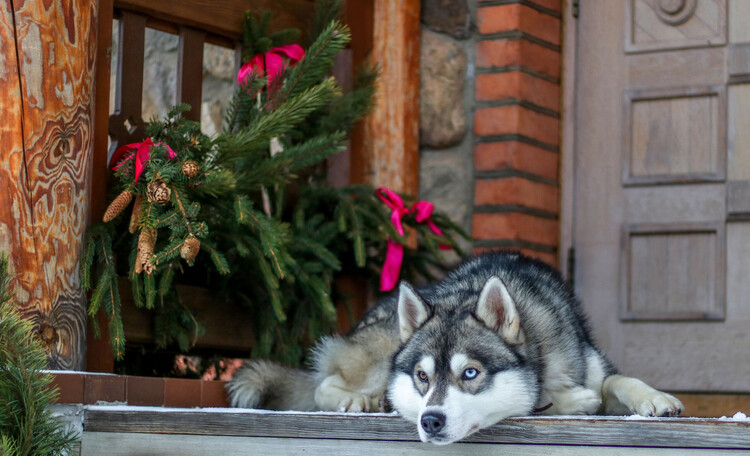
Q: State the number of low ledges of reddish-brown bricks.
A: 1